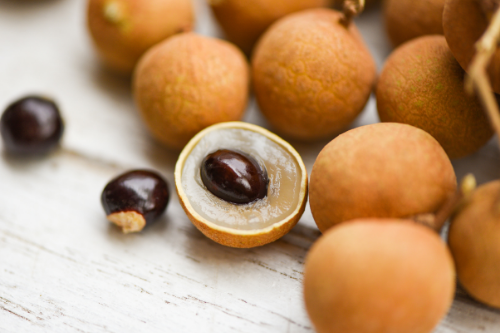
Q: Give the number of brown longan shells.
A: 11